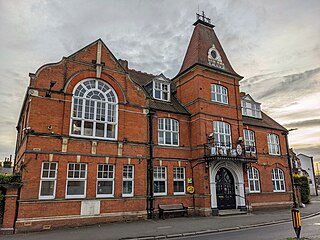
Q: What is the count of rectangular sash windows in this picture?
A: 6